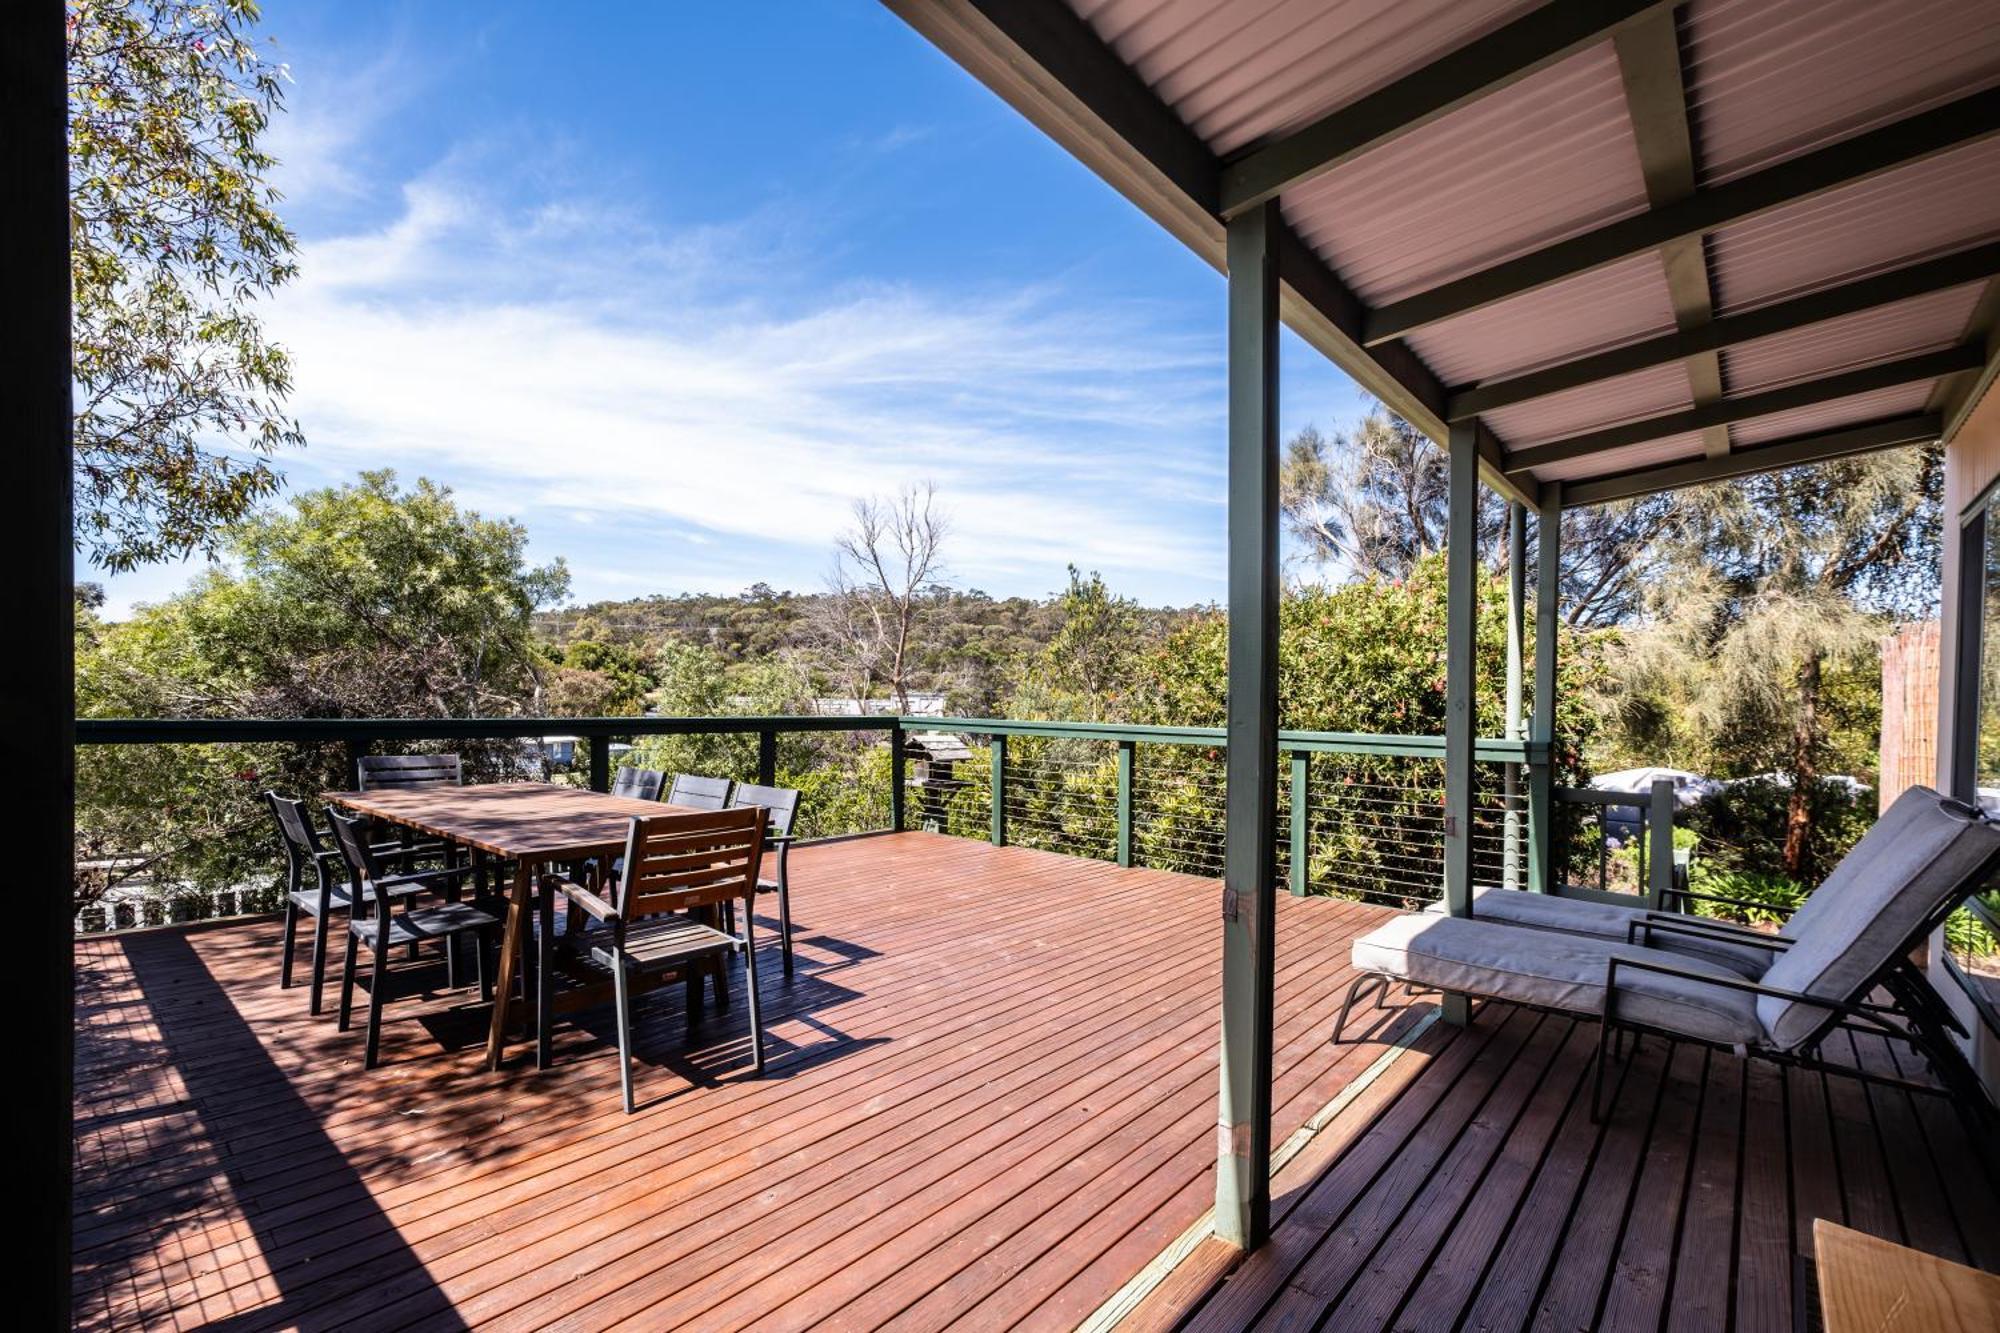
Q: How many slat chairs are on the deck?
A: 7